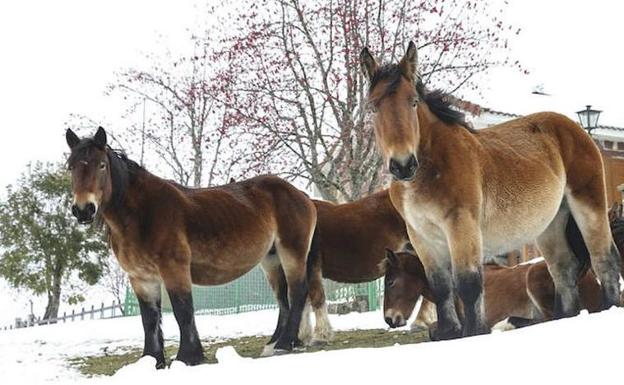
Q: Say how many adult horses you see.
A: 3